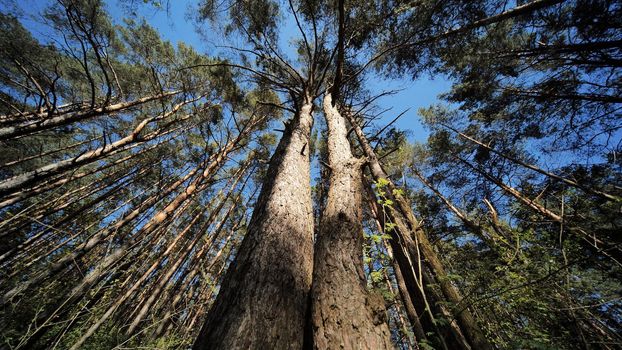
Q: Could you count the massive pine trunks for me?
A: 2